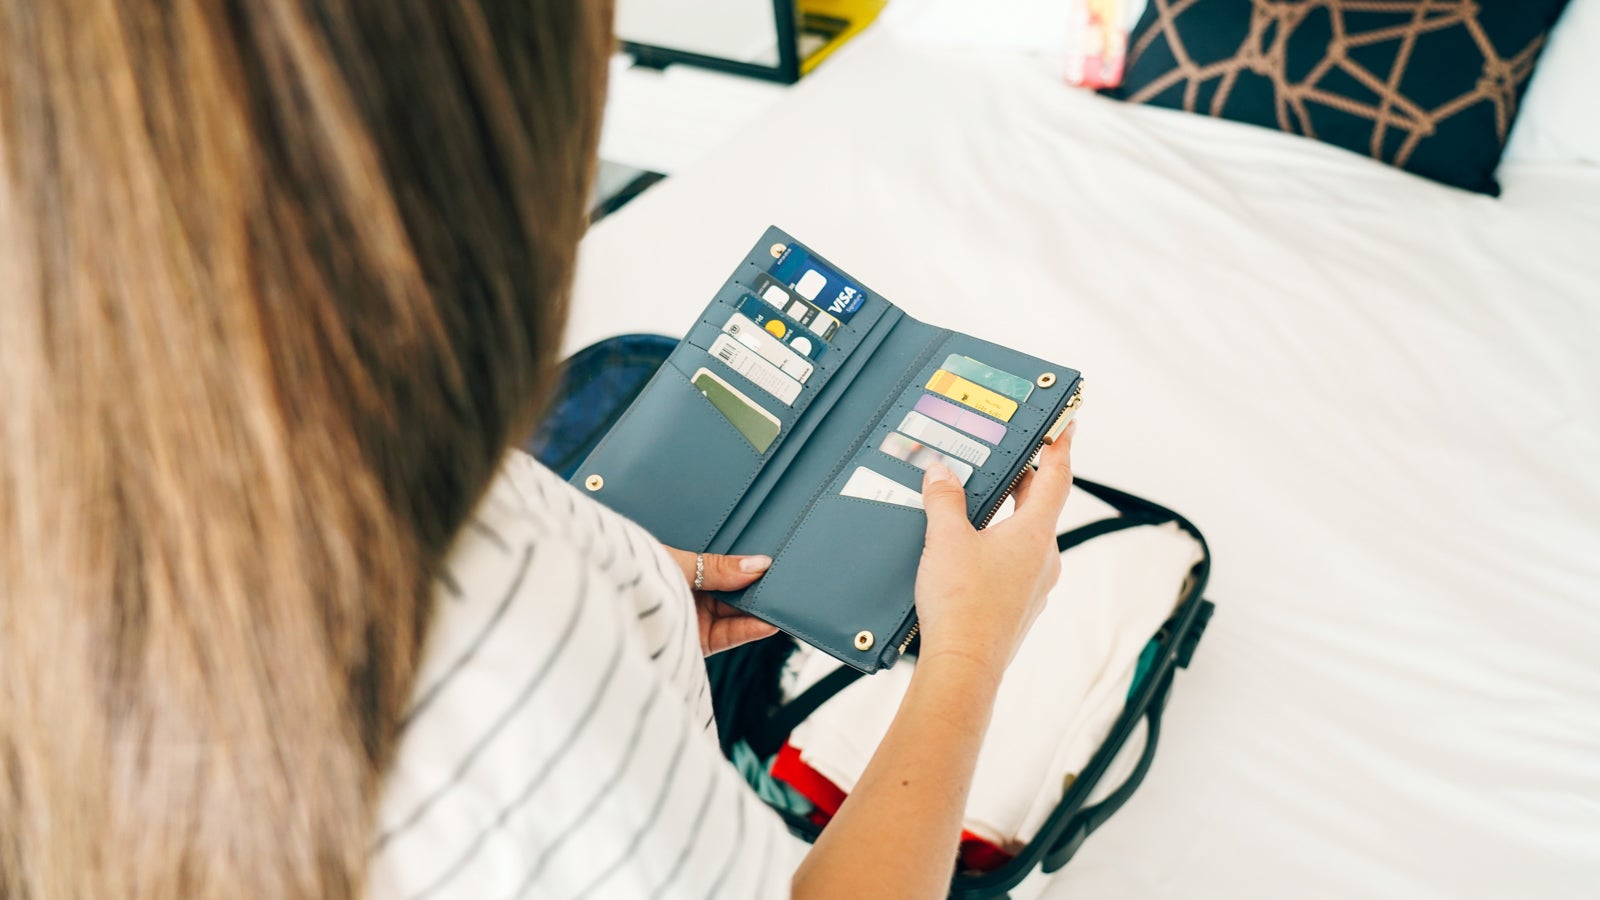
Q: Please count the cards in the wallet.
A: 12